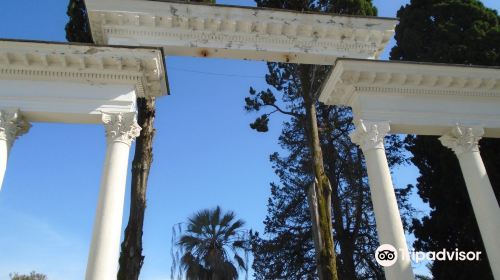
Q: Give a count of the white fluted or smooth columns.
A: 4